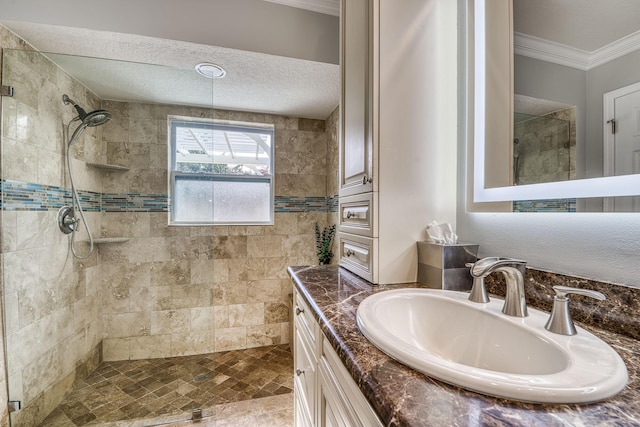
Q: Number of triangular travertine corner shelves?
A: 2